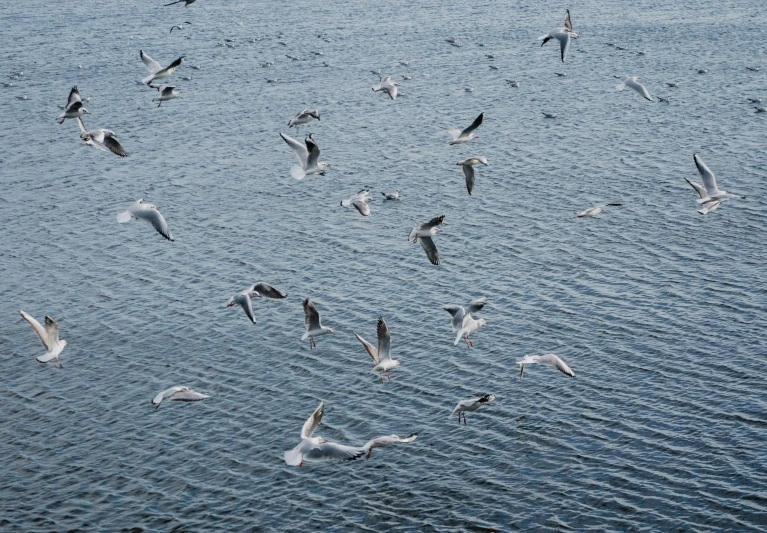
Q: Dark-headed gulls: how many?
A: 0